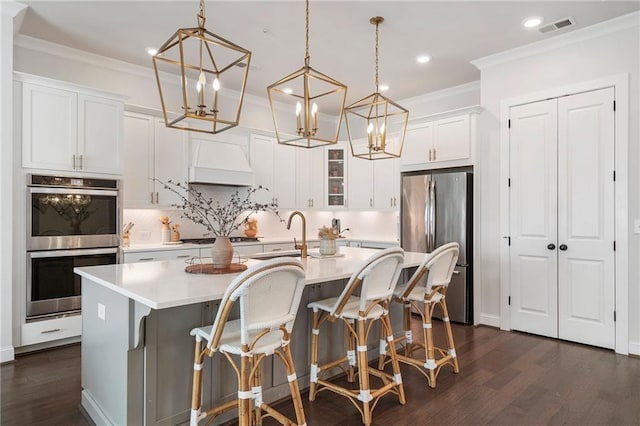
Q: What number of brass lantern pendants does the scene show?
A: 3